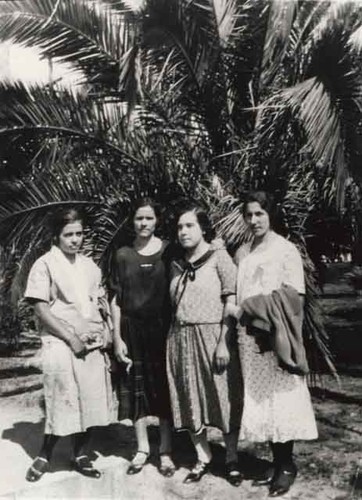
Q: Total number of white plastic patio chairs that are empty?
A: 0